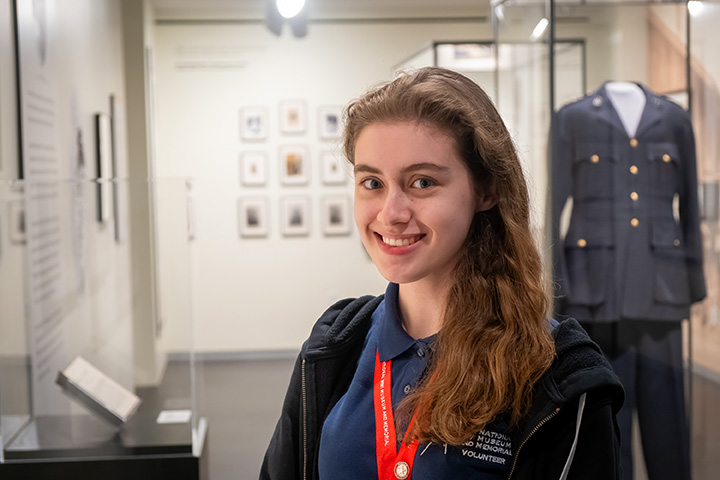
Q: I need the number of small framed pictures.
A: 9